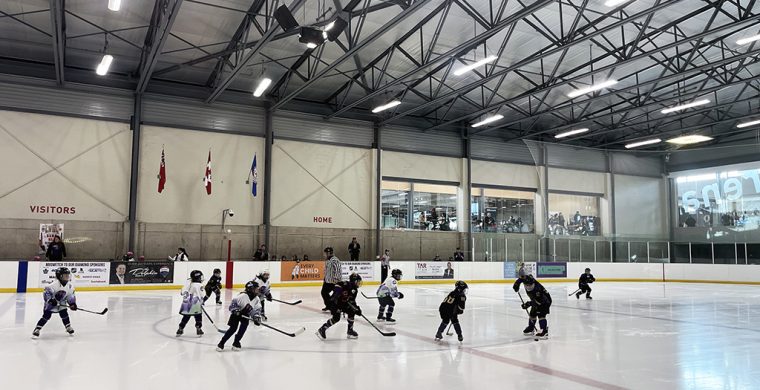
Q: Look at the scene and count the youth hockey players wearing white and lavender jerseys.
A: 5